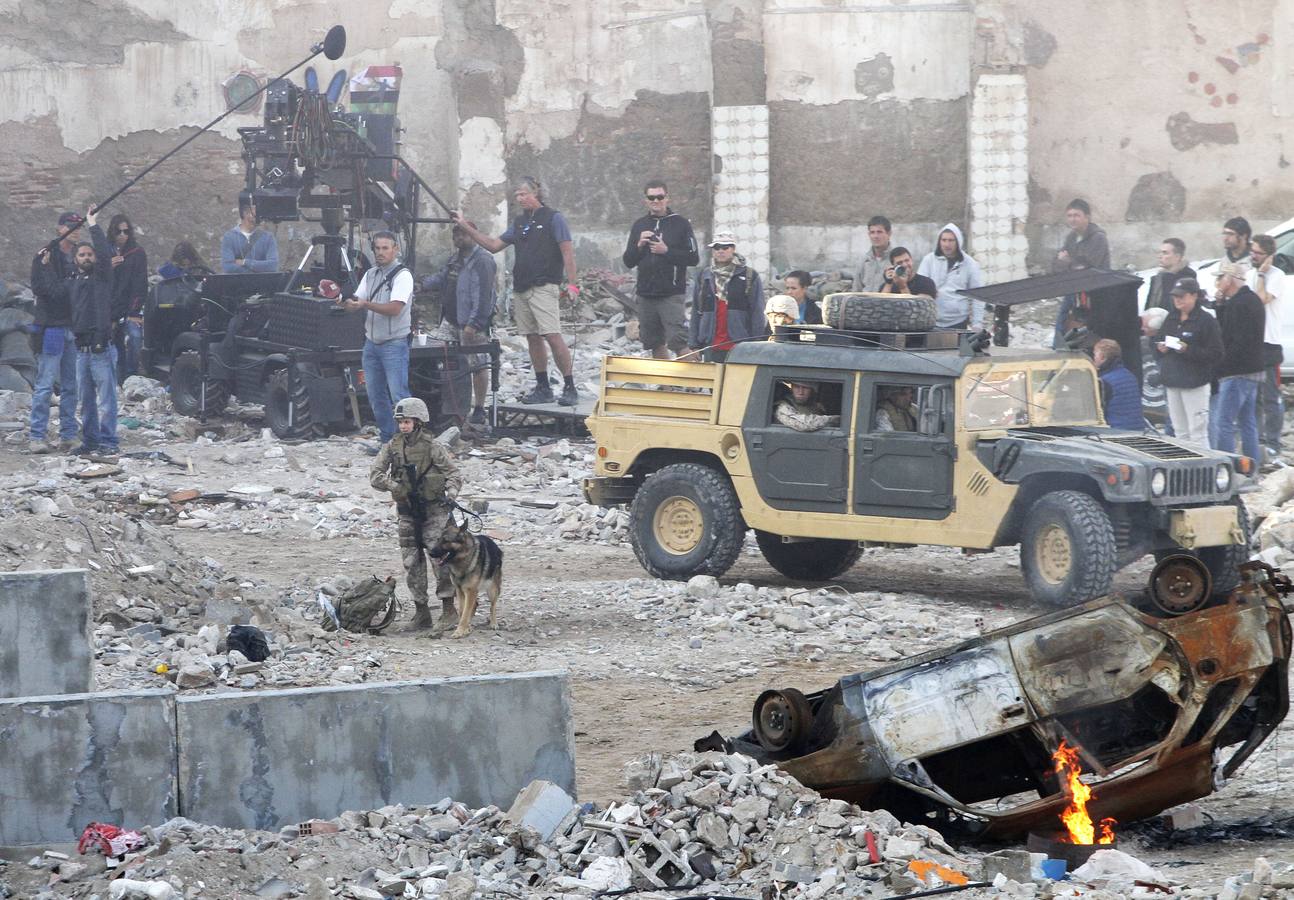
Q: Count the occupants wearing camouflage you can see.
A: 2